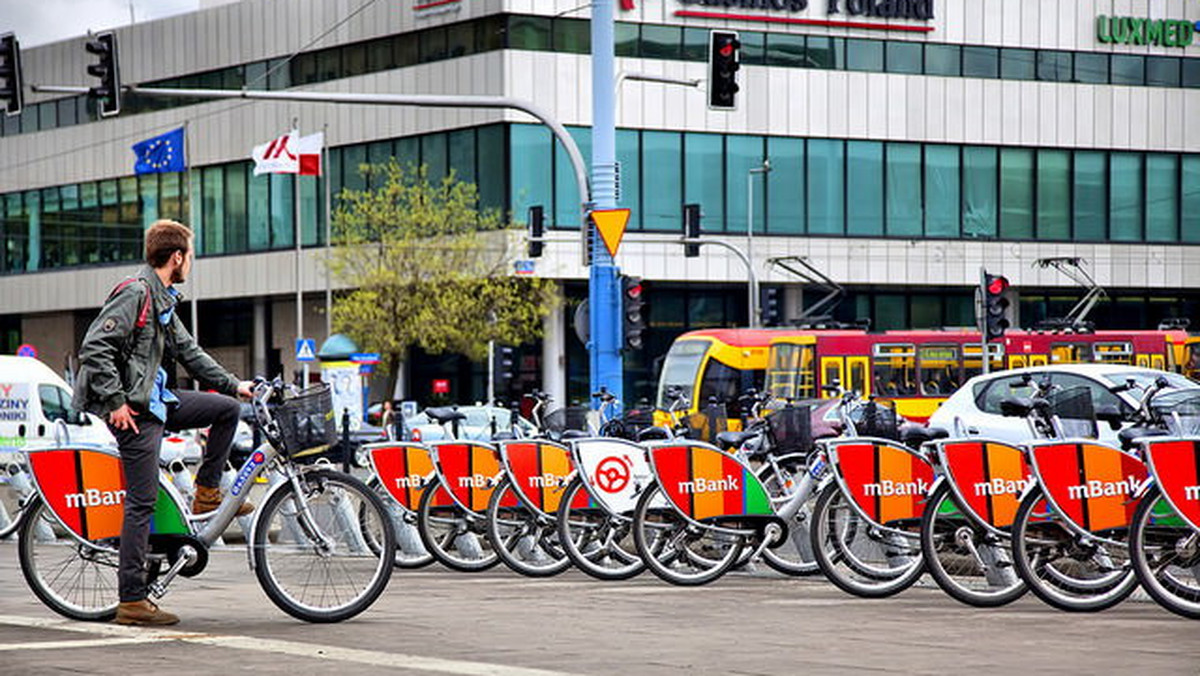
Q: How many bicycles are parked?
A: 9